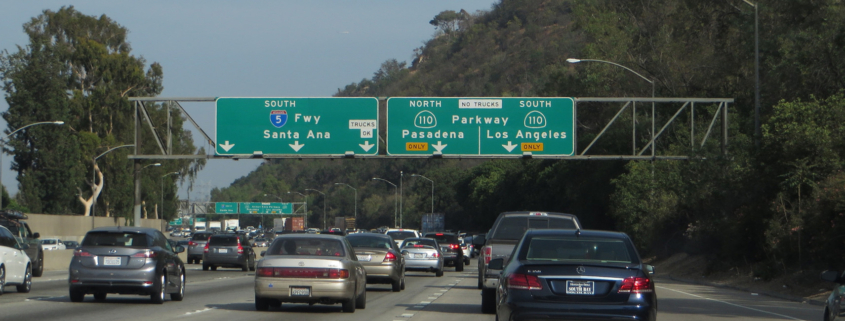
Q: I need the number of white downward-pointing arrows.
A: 5